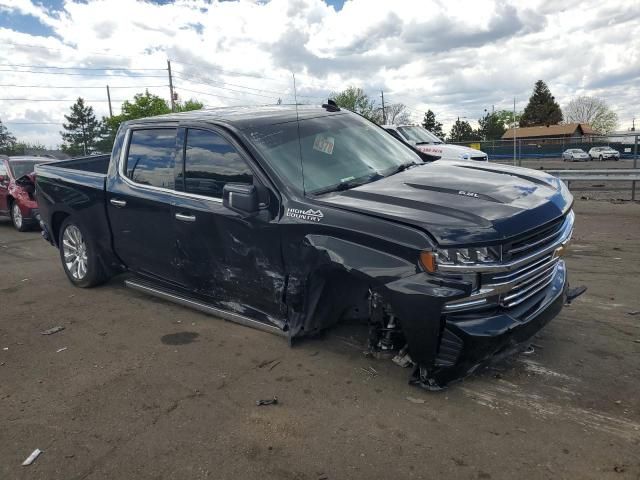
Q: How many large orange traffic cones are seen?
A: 0